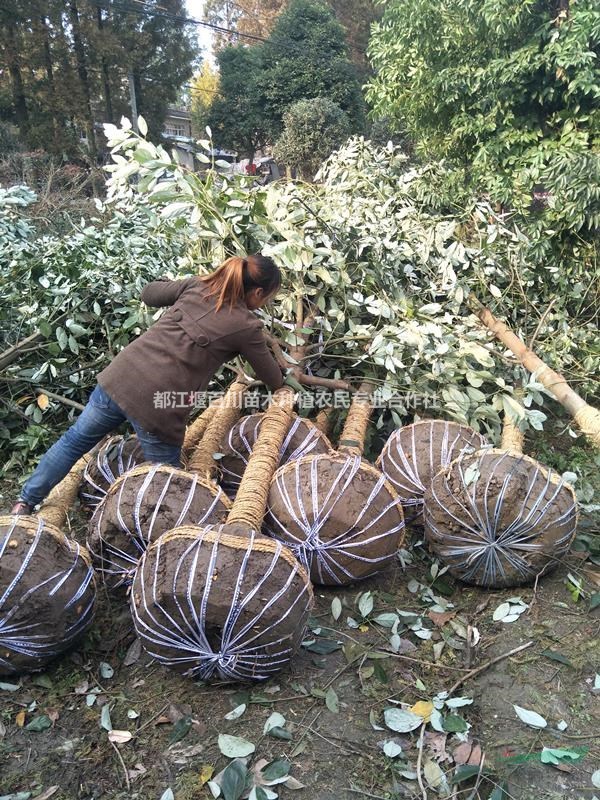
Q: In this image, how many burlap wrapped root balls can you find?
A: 8